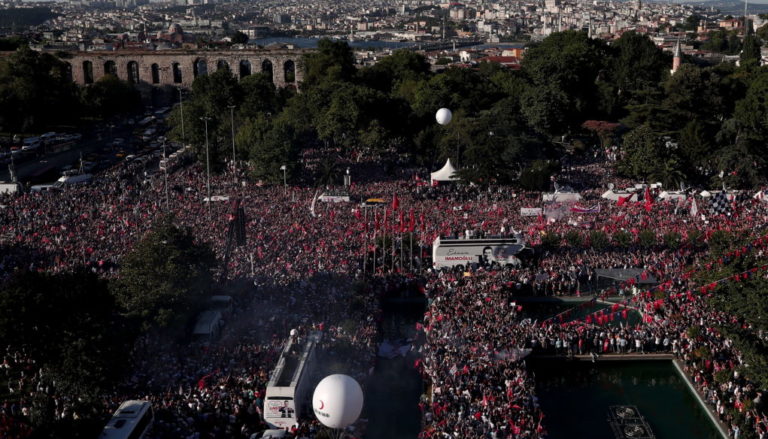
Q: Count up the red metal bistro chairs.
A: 0